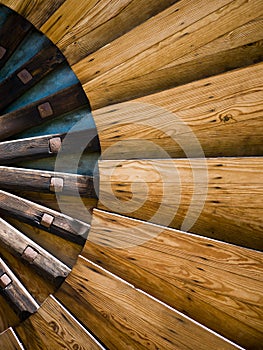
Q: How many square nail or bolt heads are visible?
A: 8